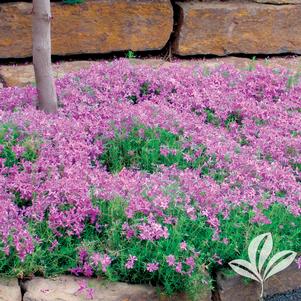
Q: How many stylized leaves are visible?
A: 3